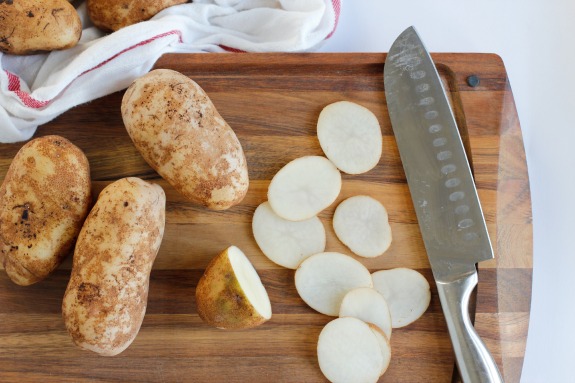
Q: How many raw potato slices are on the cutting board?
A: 9